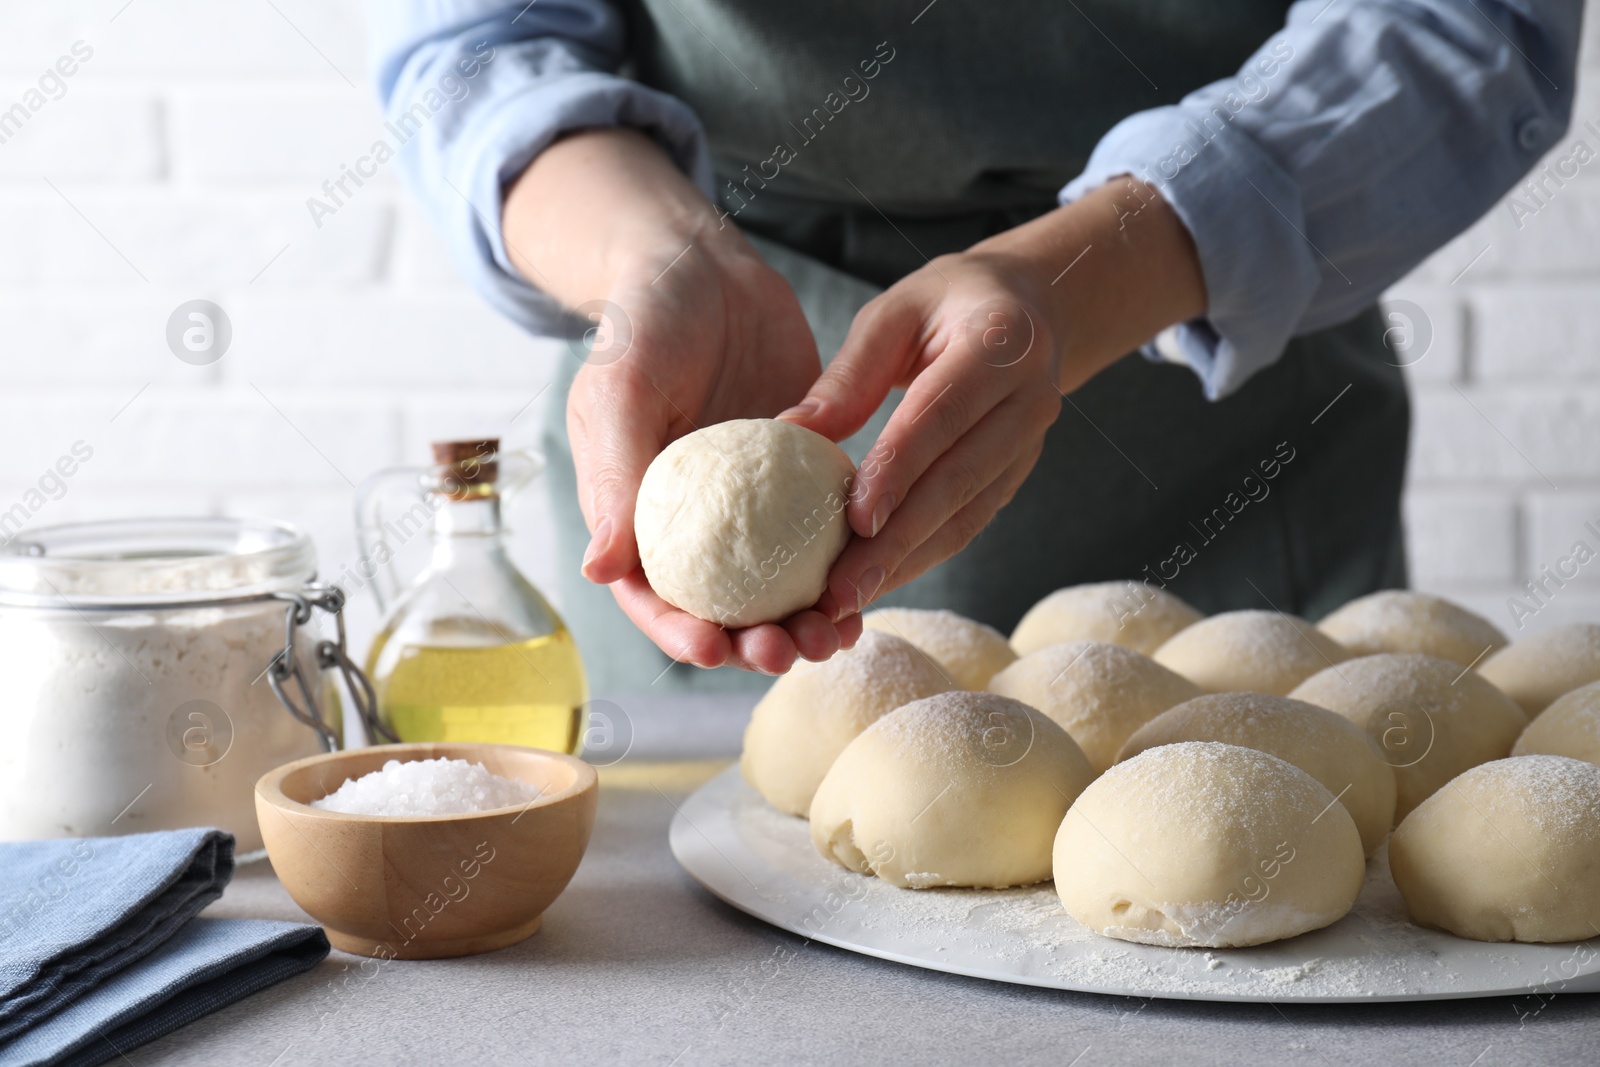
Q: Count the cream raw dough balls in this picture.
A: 14